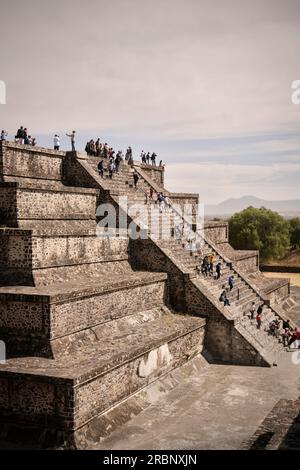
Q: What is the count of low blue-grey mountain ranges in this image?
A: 1